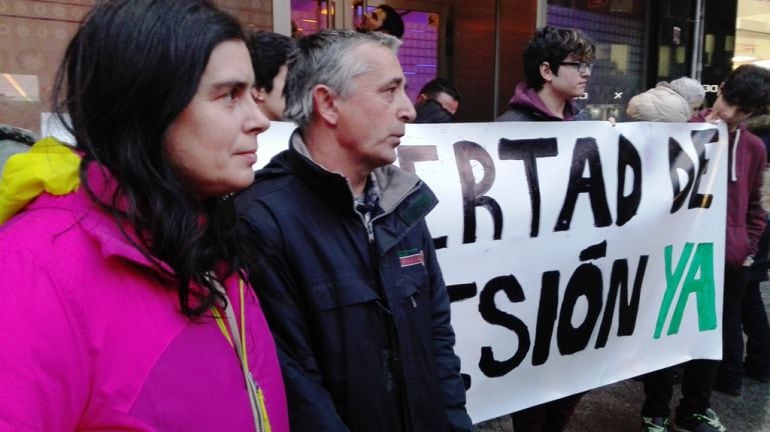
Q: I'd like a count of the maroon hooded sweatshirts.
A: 2